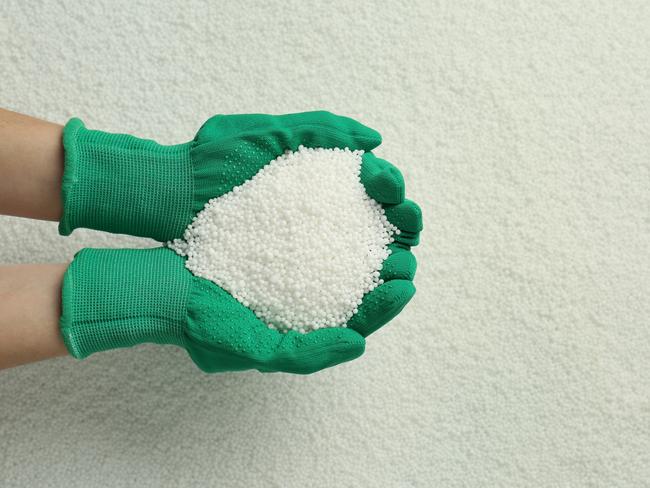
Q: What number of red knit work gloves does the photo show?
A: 0